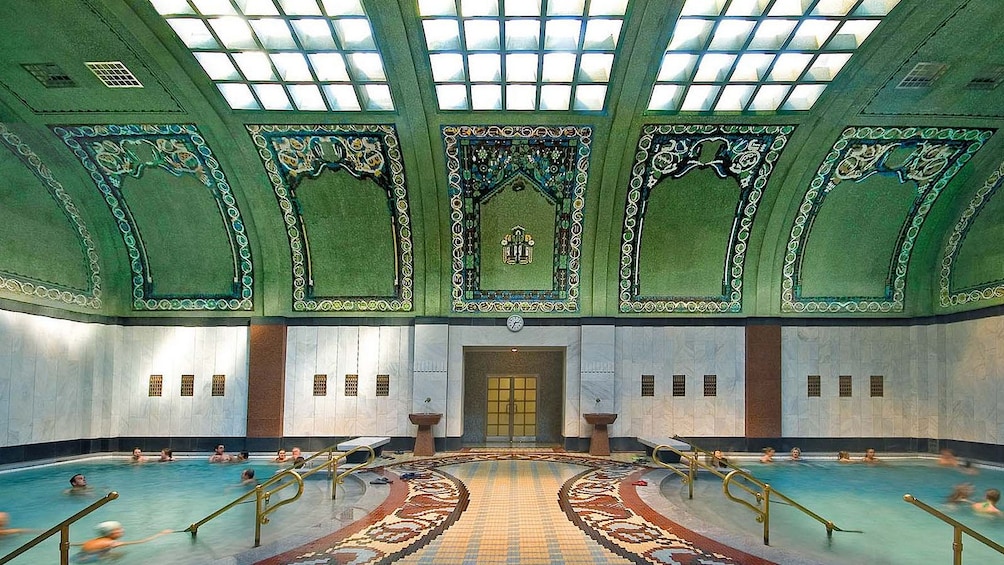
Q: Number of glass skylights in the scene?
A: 3